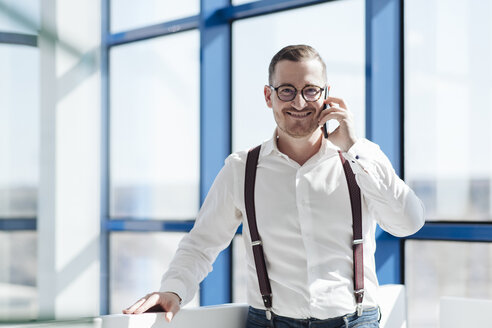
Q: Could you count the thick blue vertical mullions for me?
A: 2